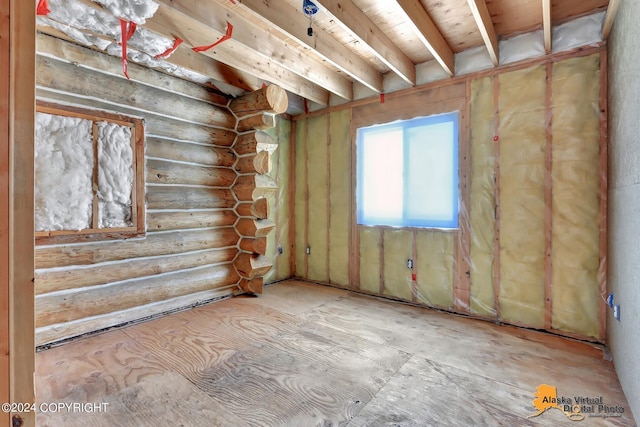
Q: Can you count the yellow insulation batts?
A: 11